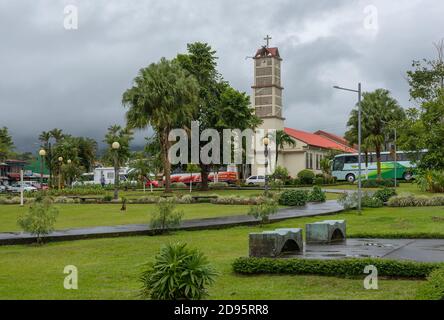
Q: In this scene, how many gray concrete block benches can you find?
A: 2